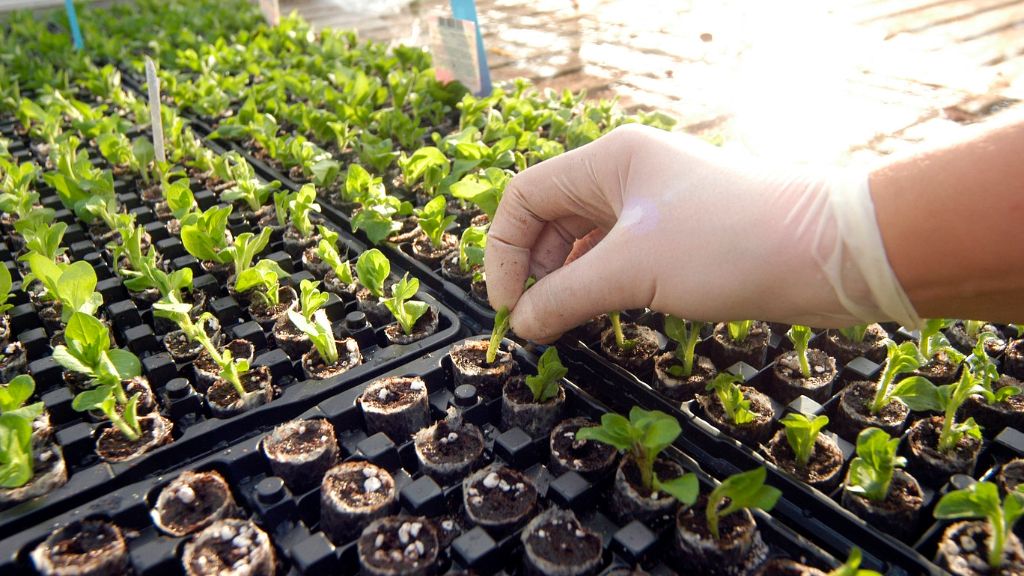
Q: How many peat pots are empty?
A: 11